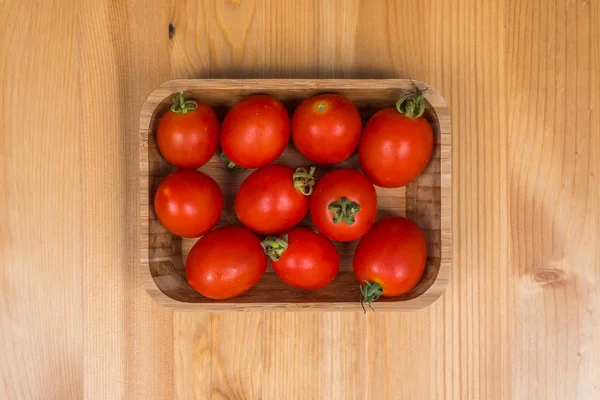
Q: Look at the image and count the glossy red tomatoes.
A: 10